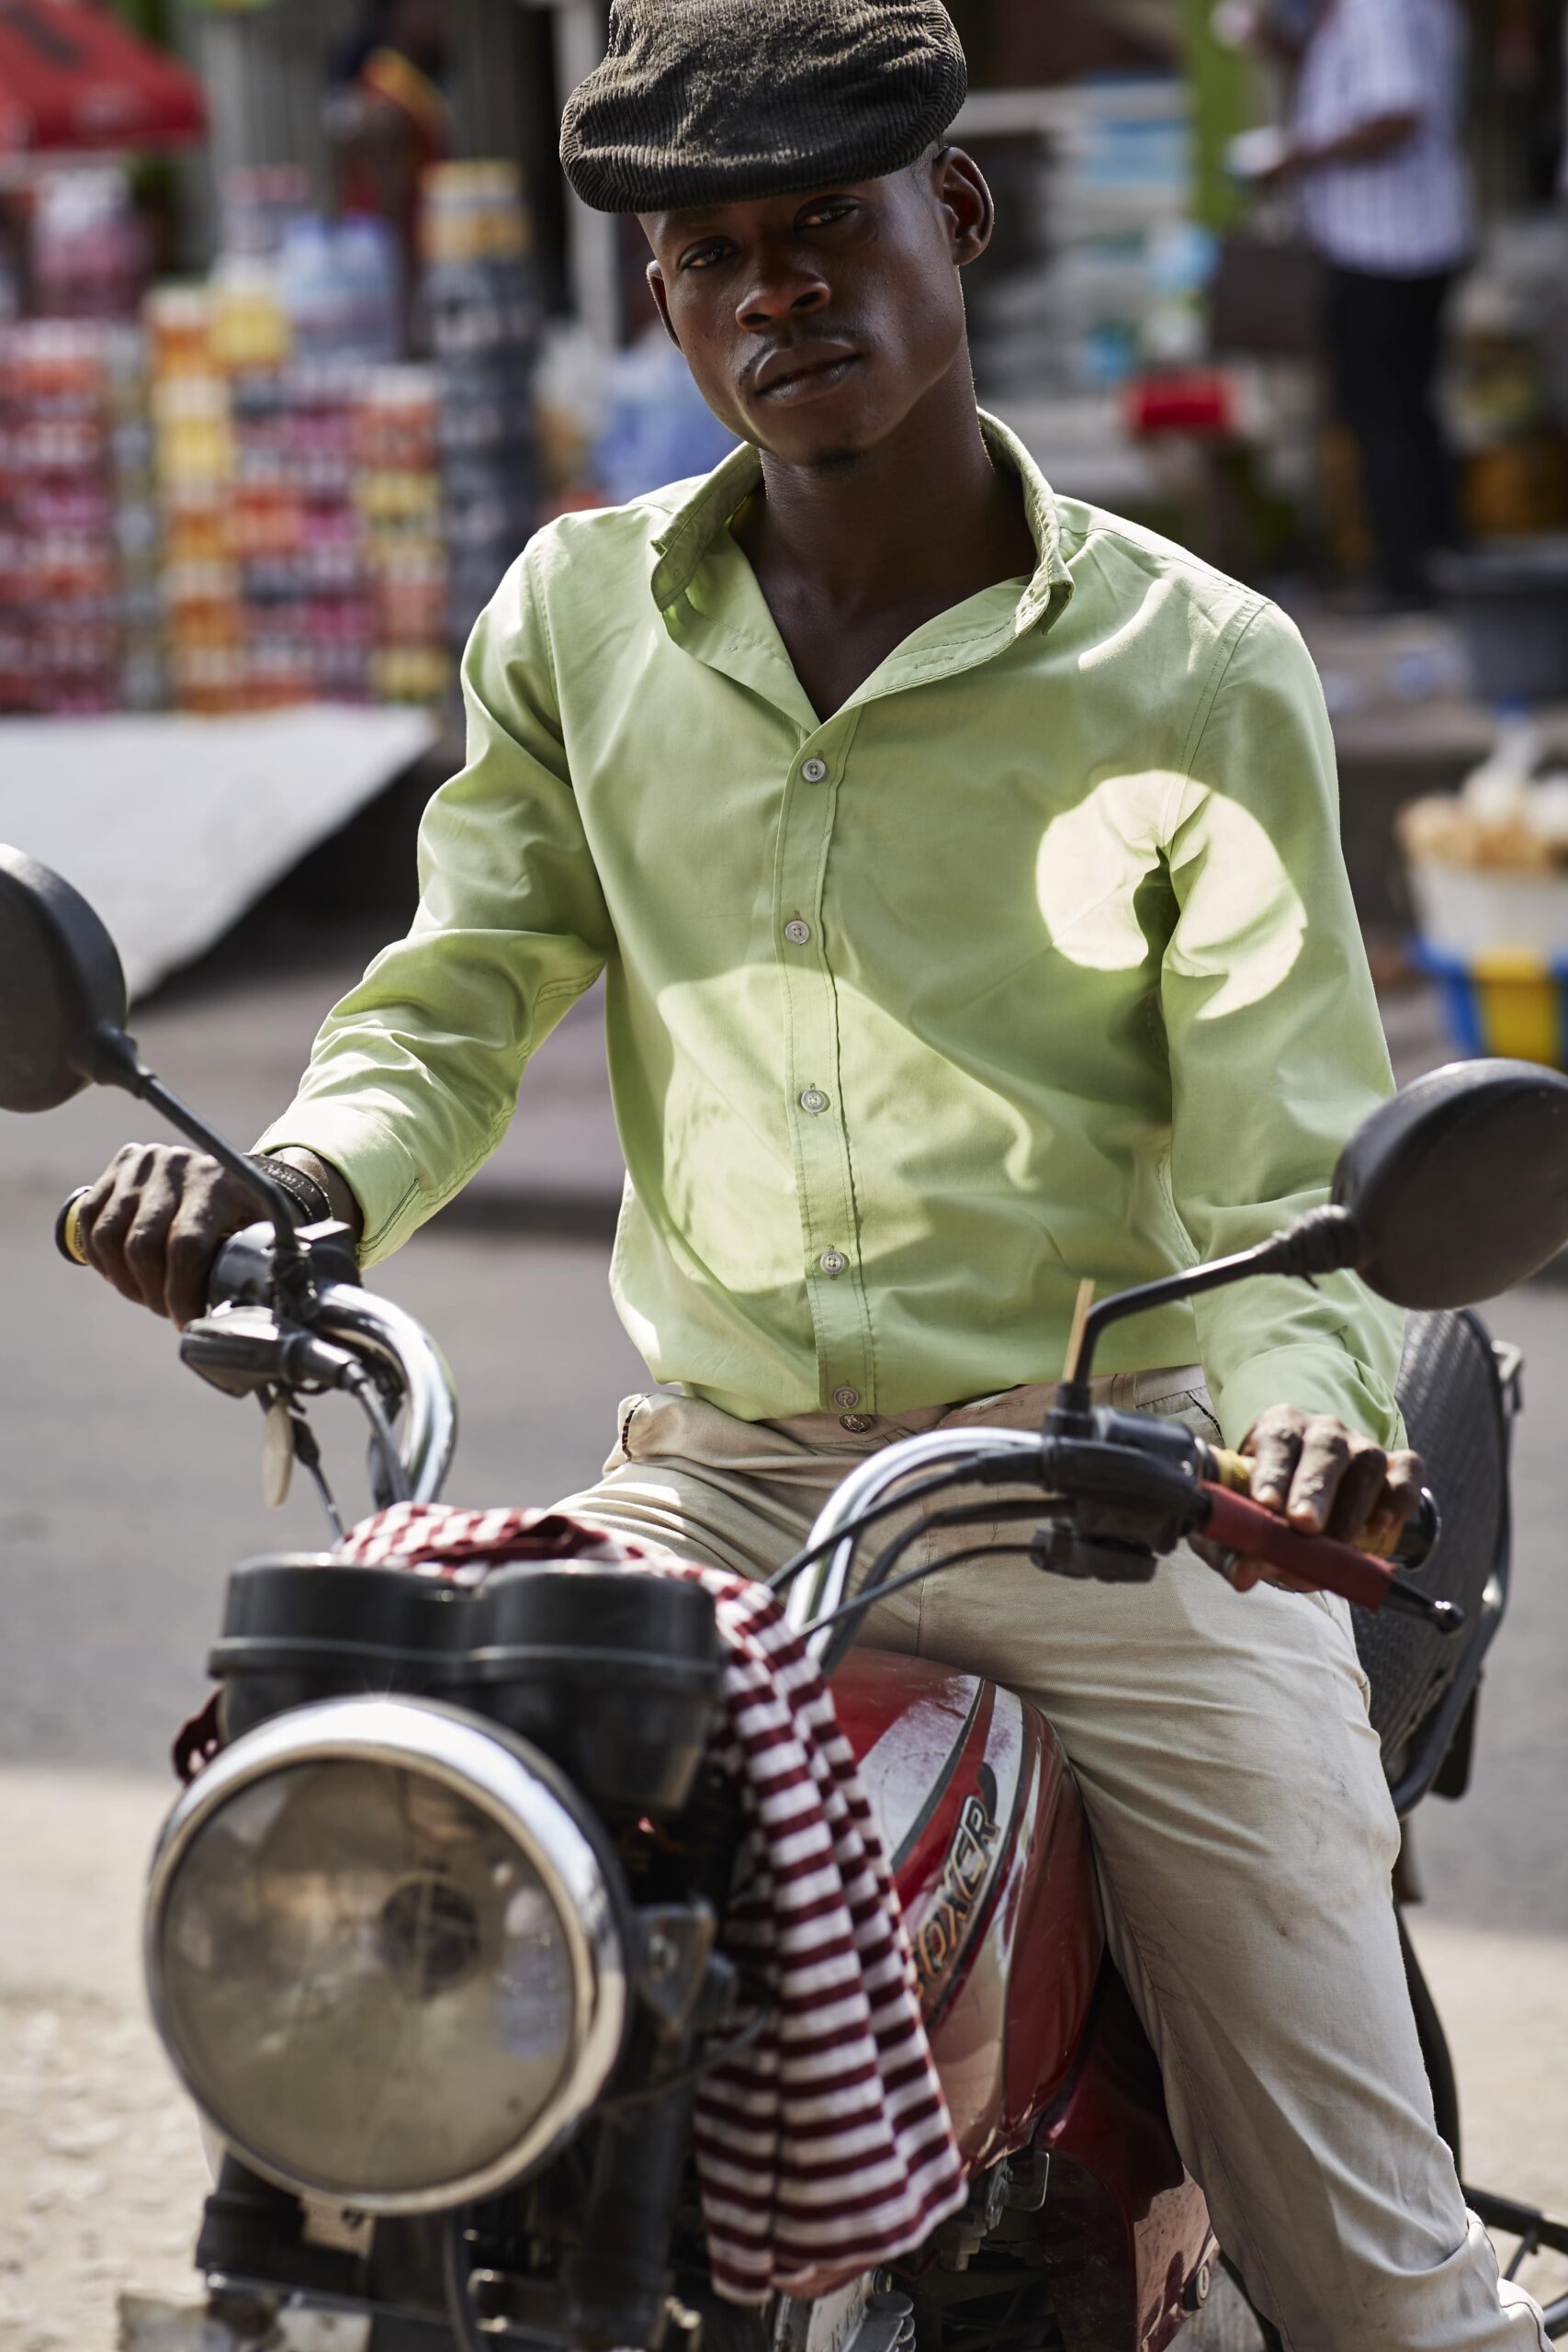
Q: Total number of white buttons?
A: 5